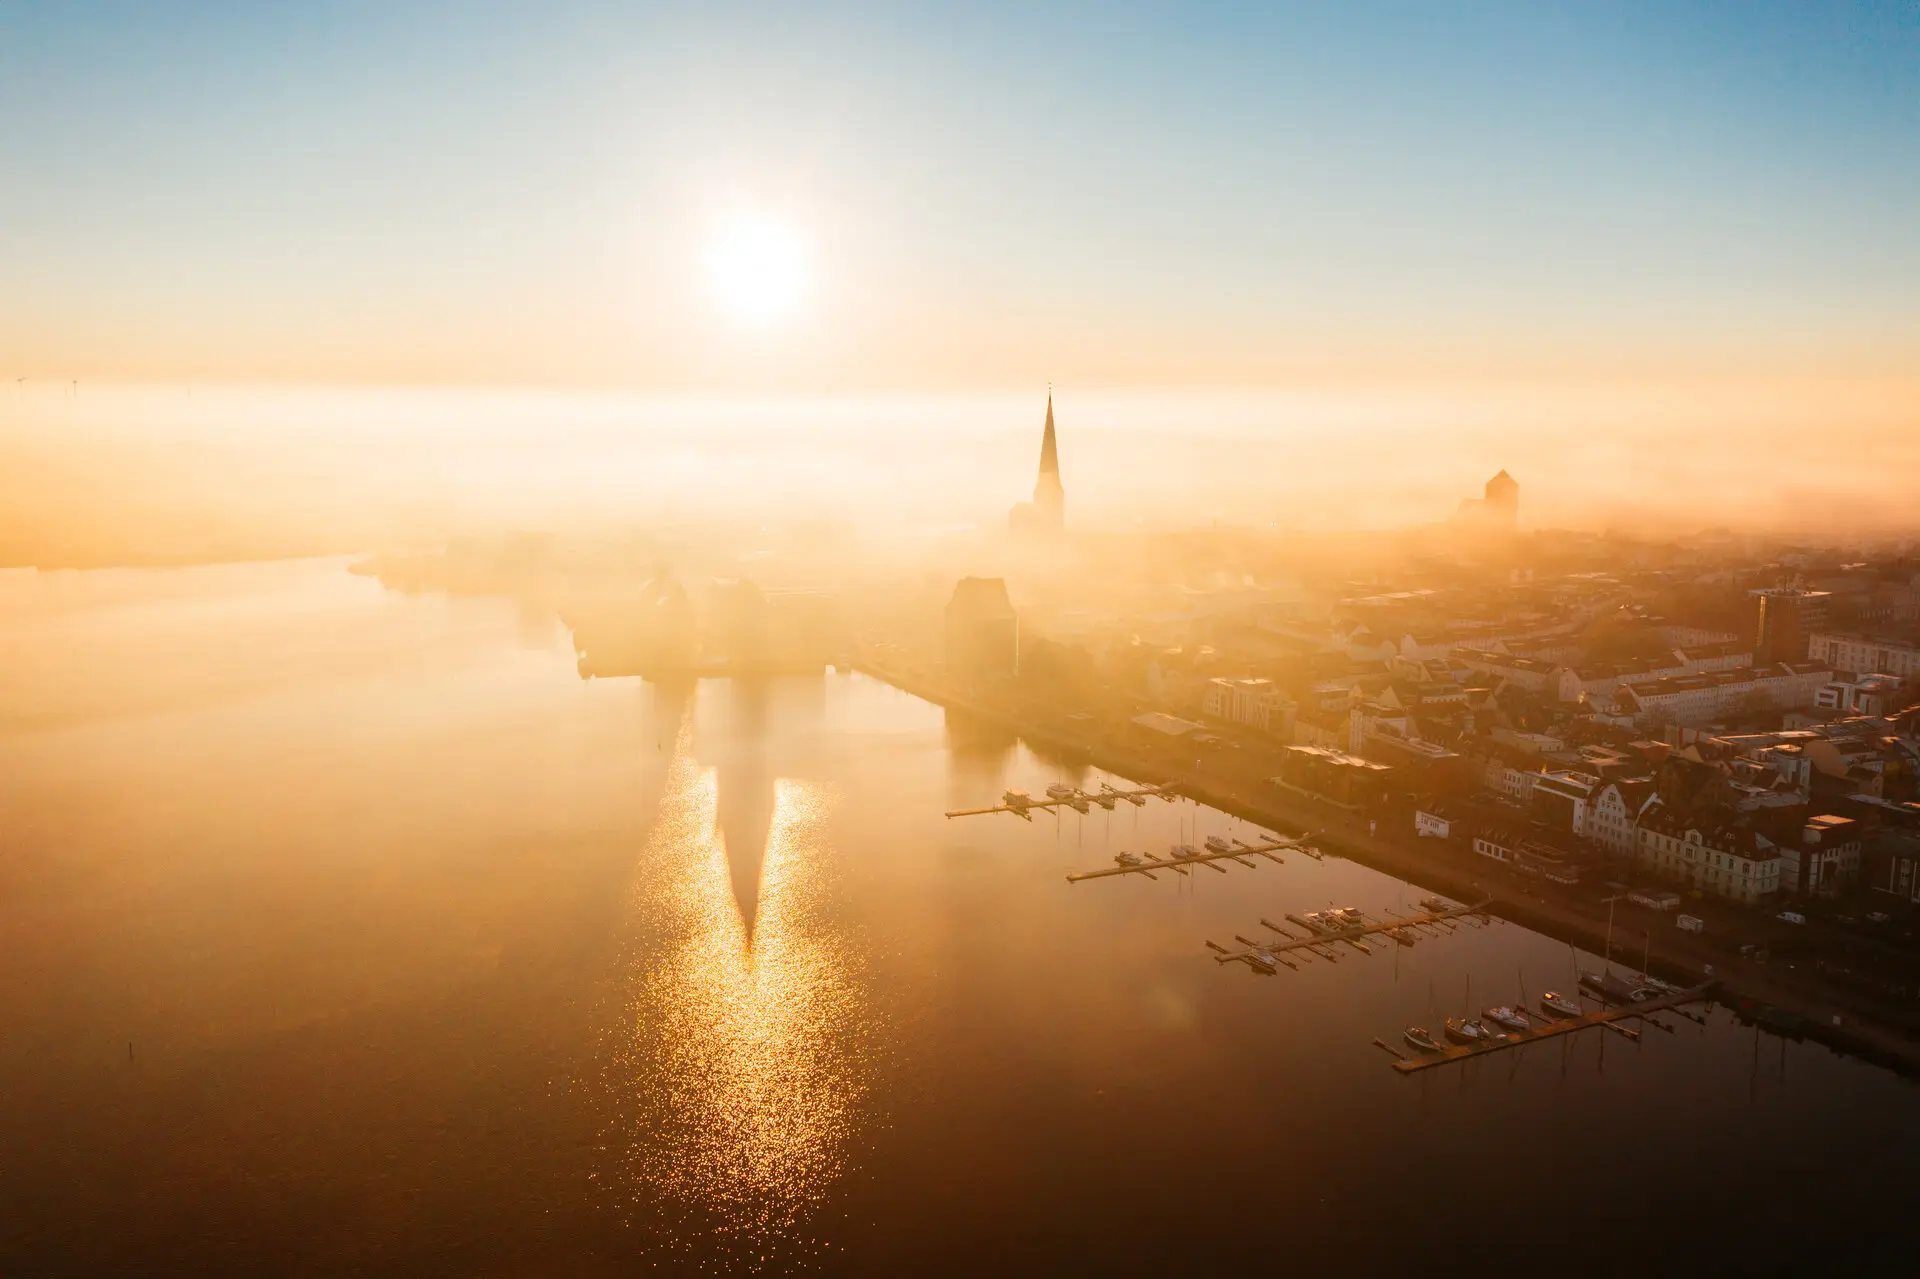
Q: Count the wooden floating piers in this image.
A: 4